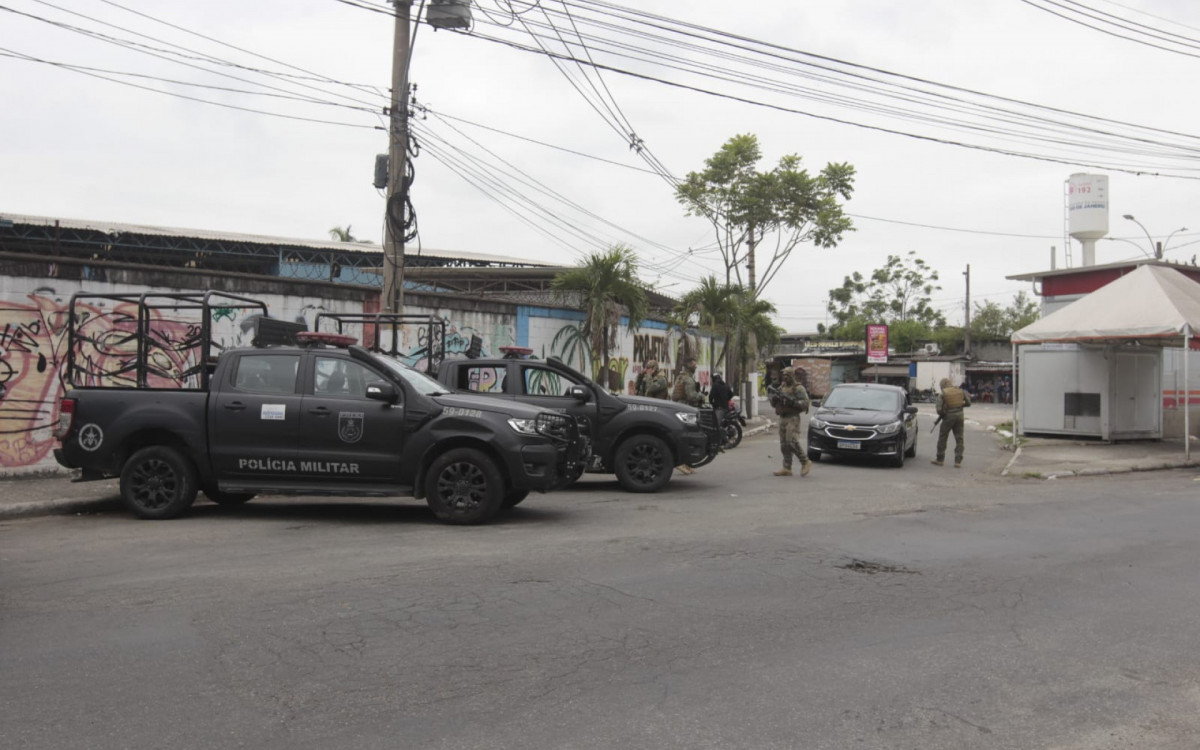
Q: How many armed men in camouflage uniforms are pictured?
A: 4